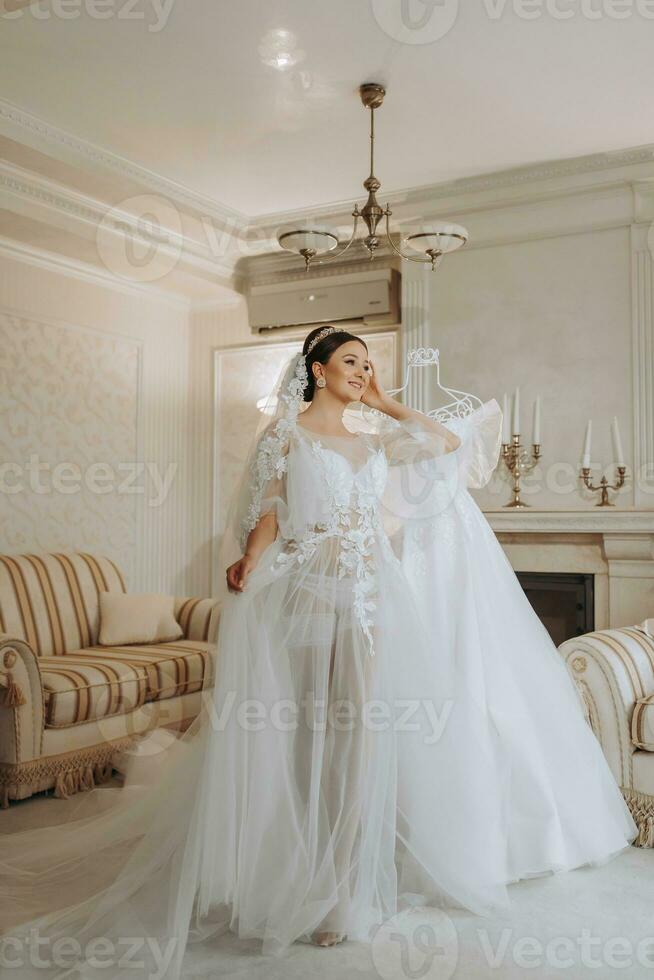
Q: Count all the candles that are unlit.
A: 5